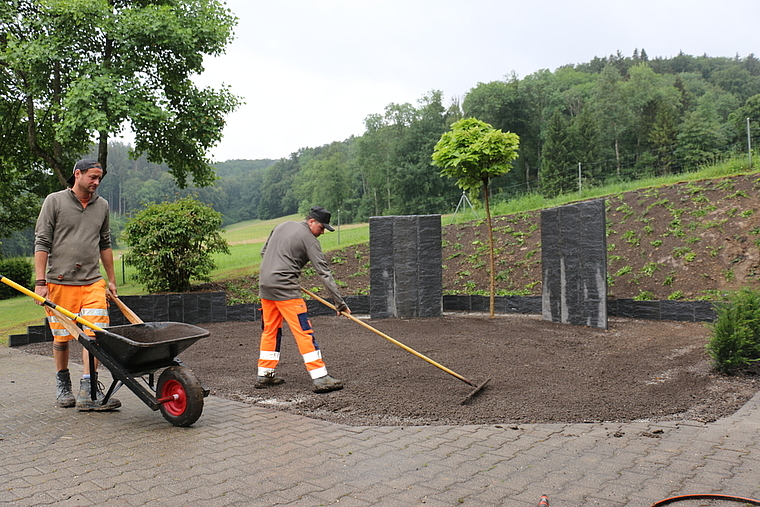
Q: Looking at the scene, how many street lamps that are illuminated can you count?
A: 0